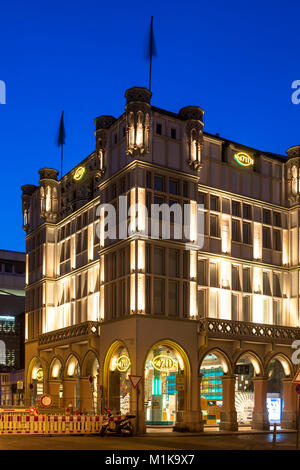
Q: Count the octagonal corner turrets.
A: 6